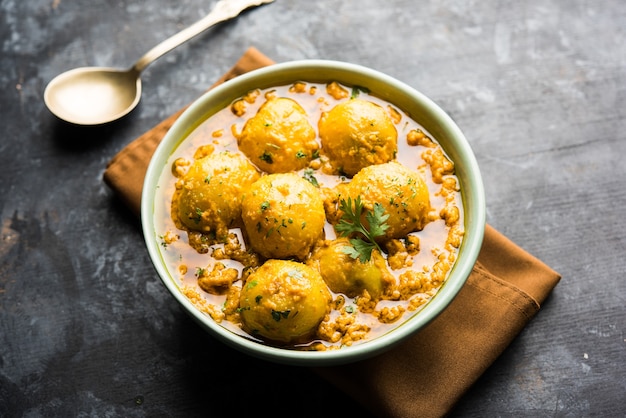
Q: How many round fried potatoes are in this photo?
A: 7